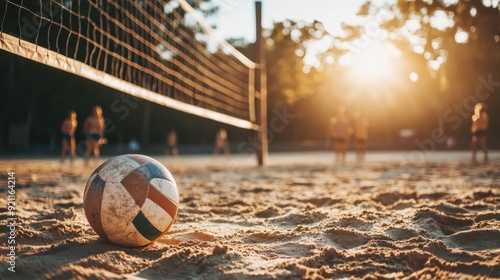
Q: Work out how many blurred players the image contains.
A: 7